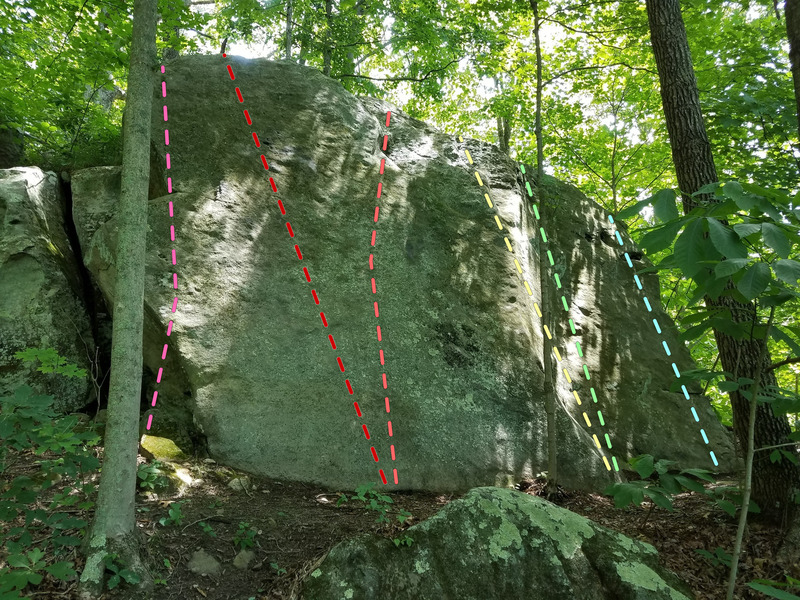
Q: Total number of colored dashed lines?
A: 6